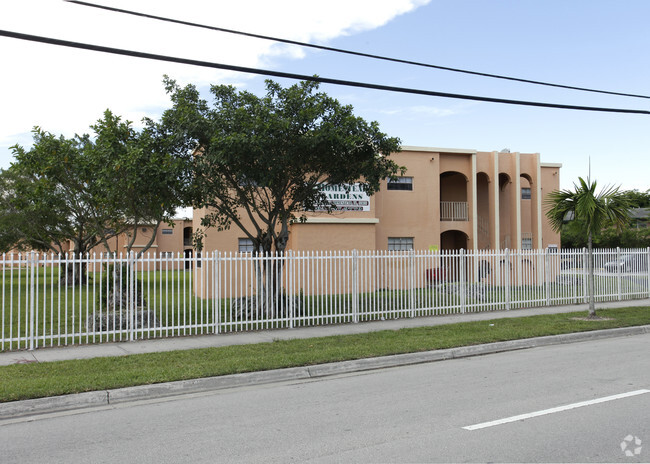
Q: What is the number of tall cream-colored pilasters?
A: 4